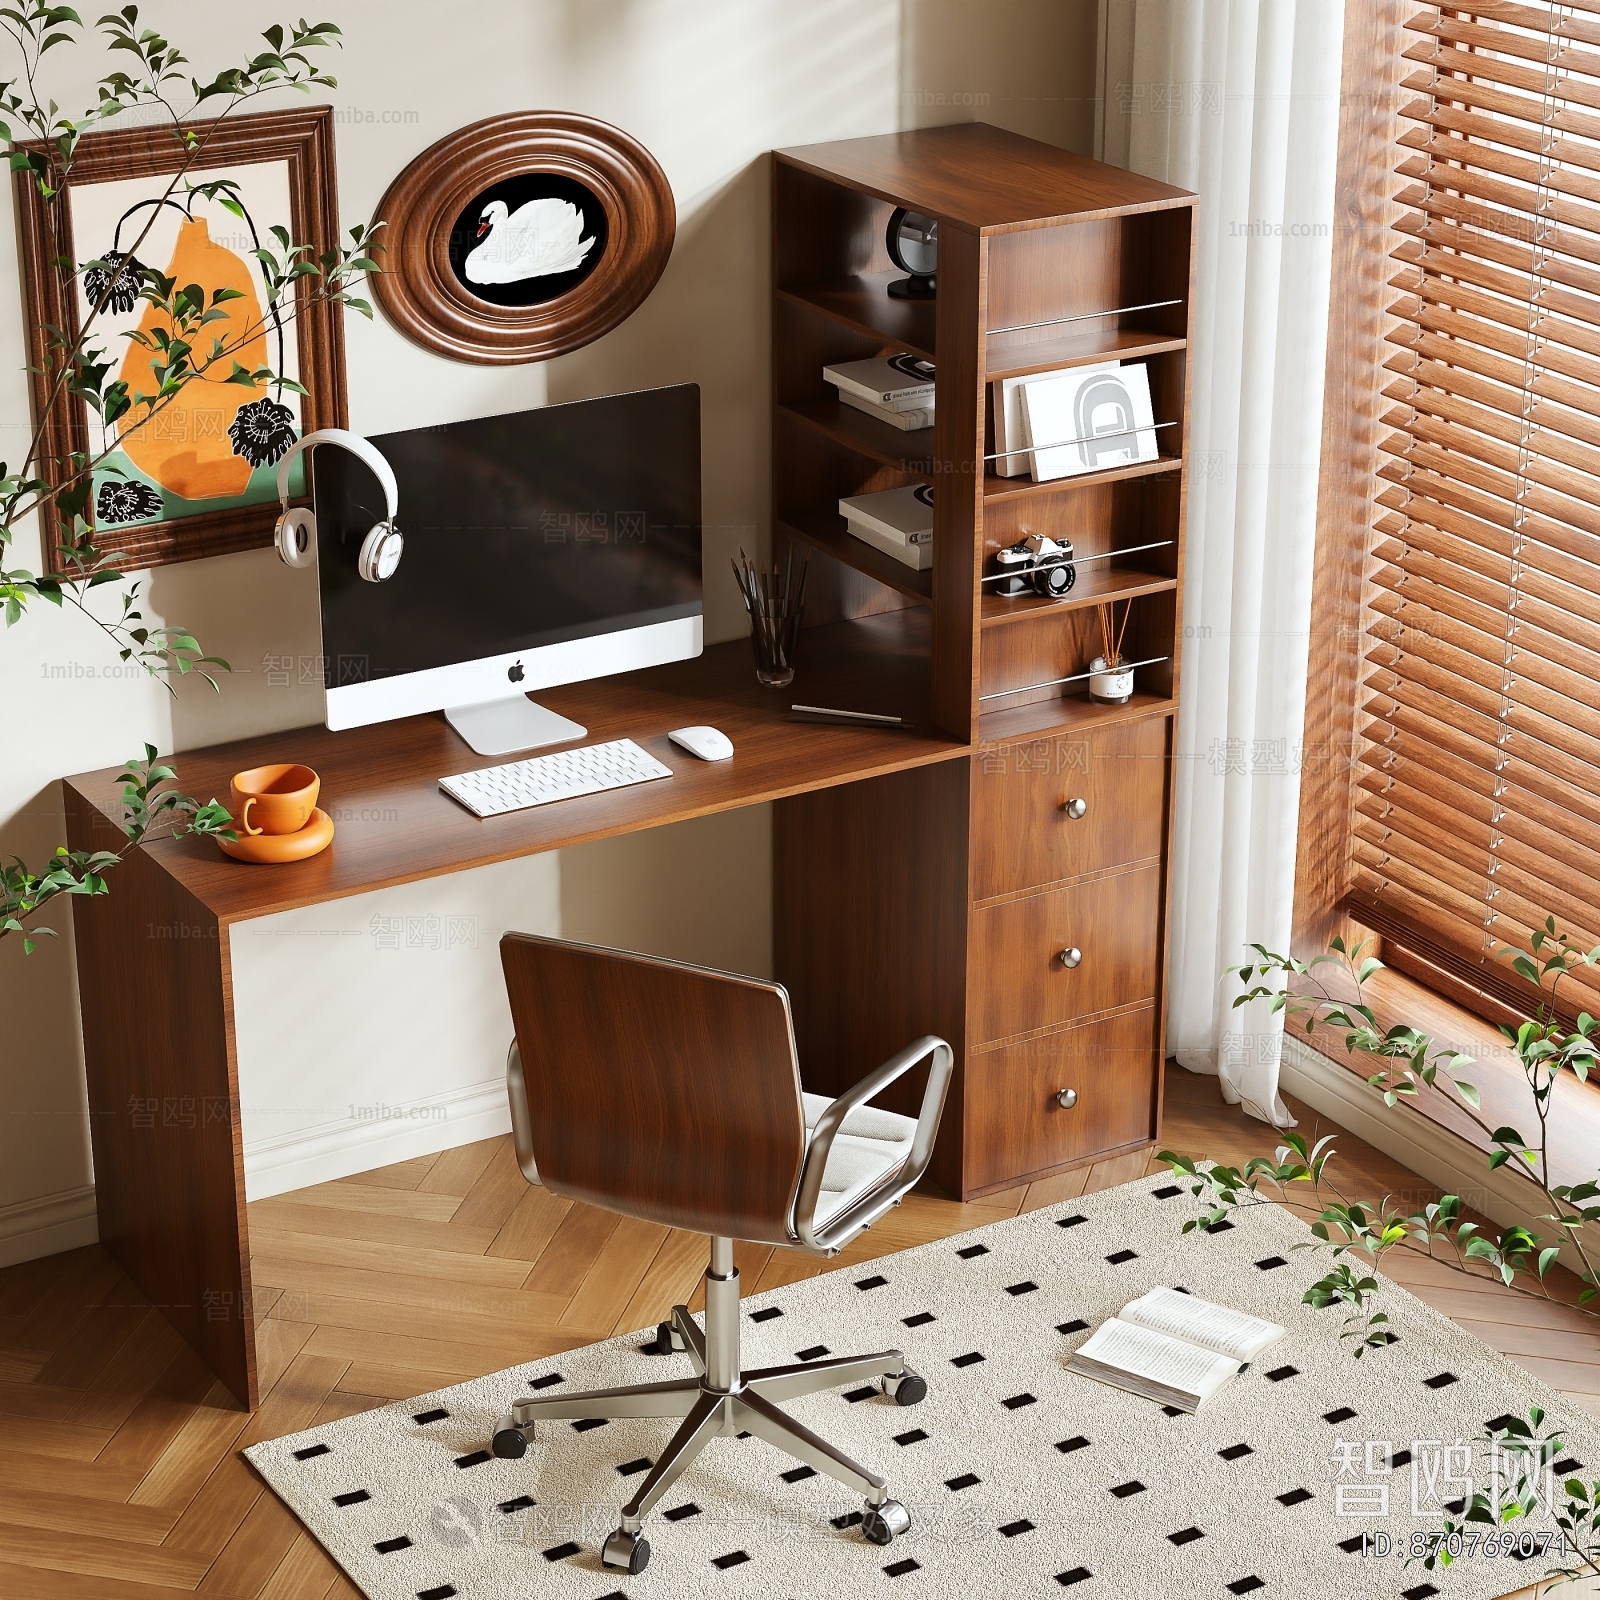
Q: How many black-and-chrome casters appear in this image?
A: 5